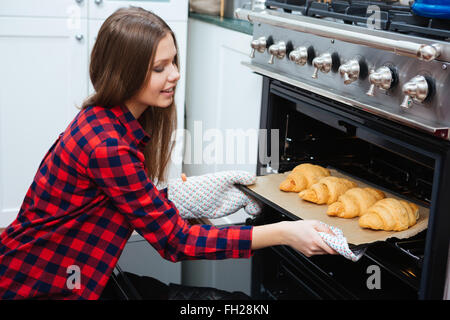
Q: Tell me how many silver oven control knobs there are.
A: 7